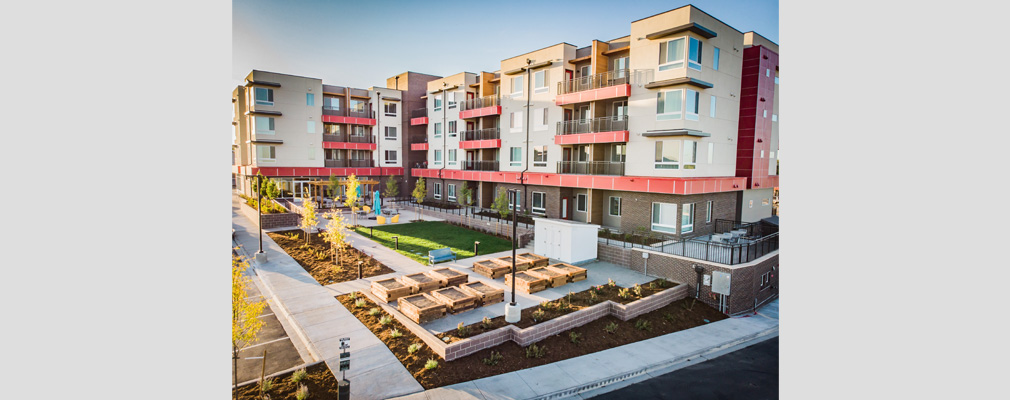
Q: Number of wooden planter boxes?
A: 12